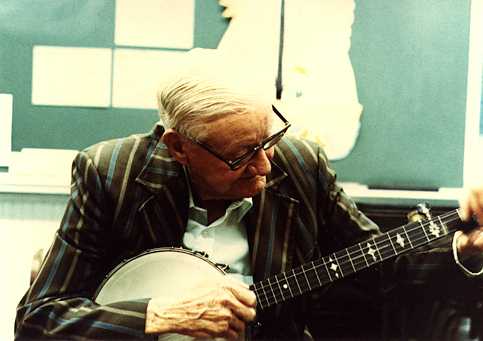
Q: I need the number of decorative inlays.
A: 5